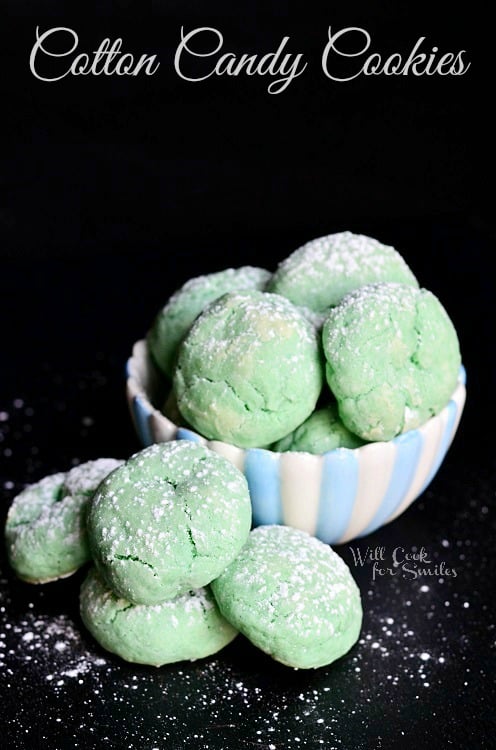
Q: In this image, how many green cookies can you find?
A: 9